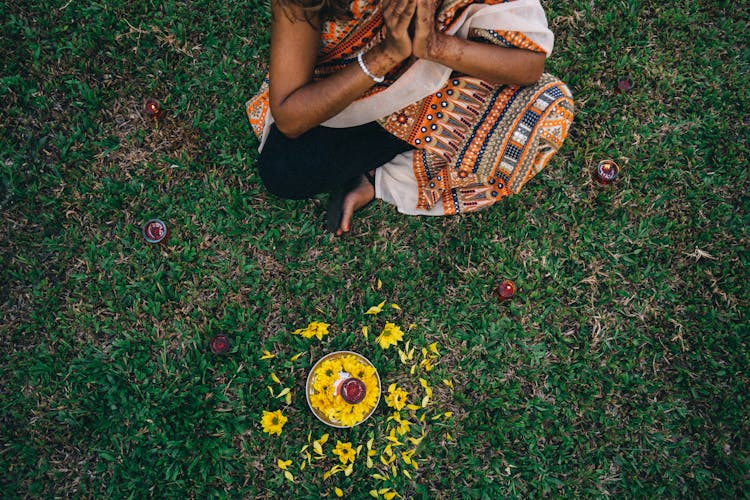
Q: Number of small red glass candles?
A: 7